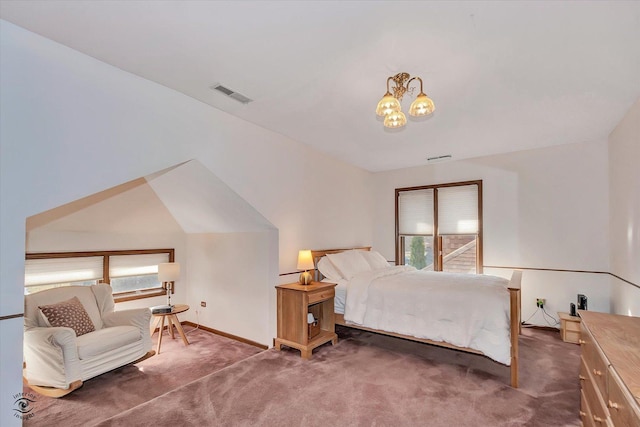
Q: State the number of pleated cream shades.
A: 4